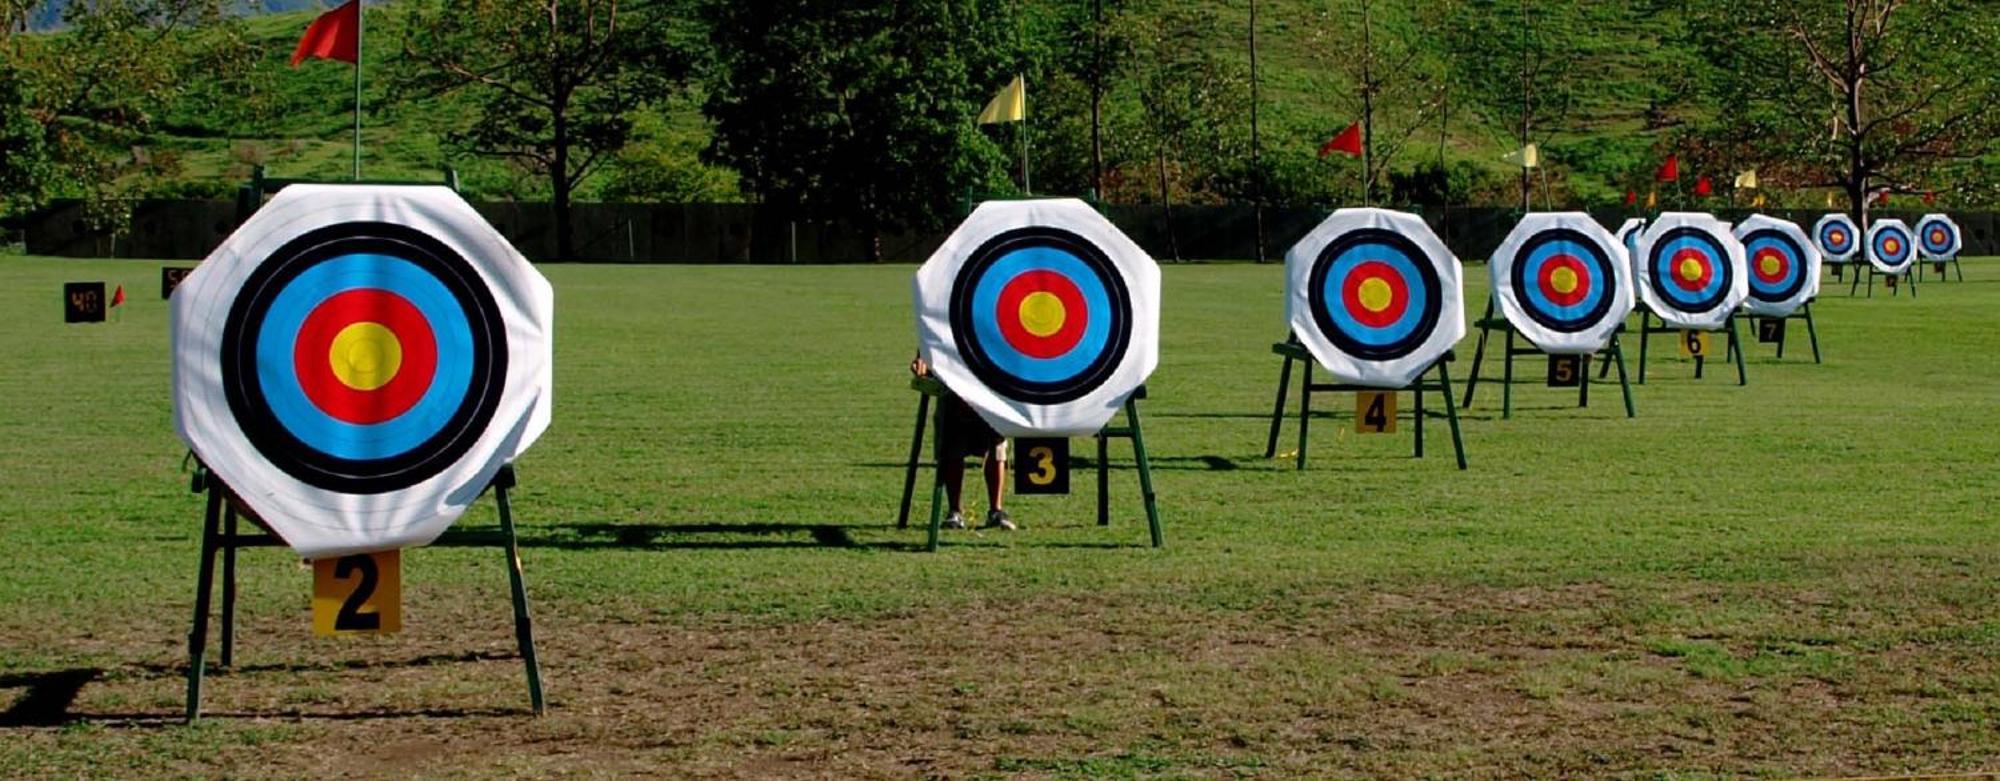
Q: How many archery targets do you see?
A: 10